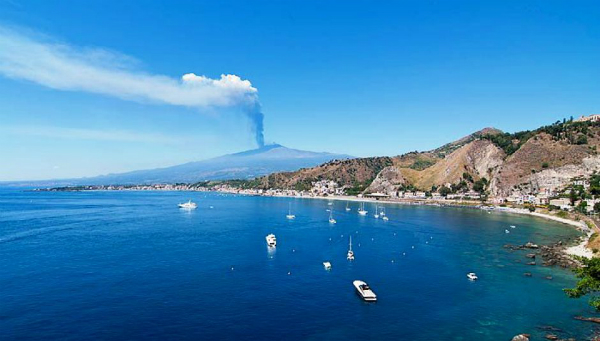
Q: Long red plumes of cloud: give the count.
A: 0